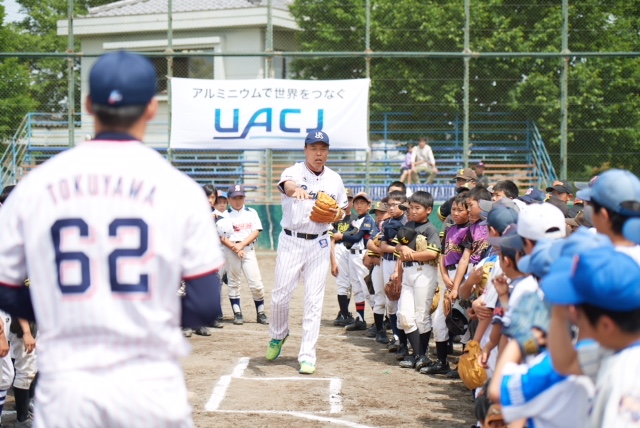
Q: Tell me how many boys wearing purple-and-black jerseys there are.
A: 2